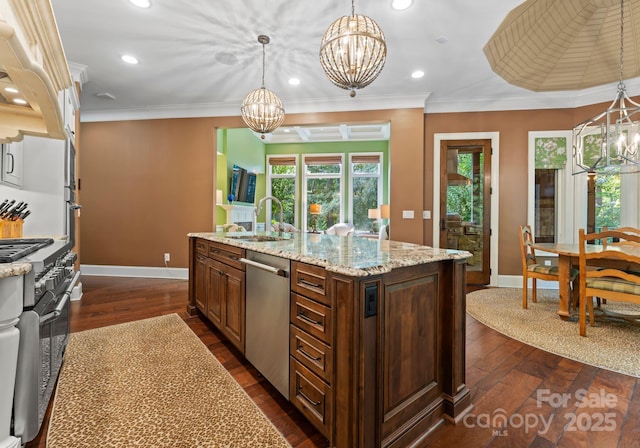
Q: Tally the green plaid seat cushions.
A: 2